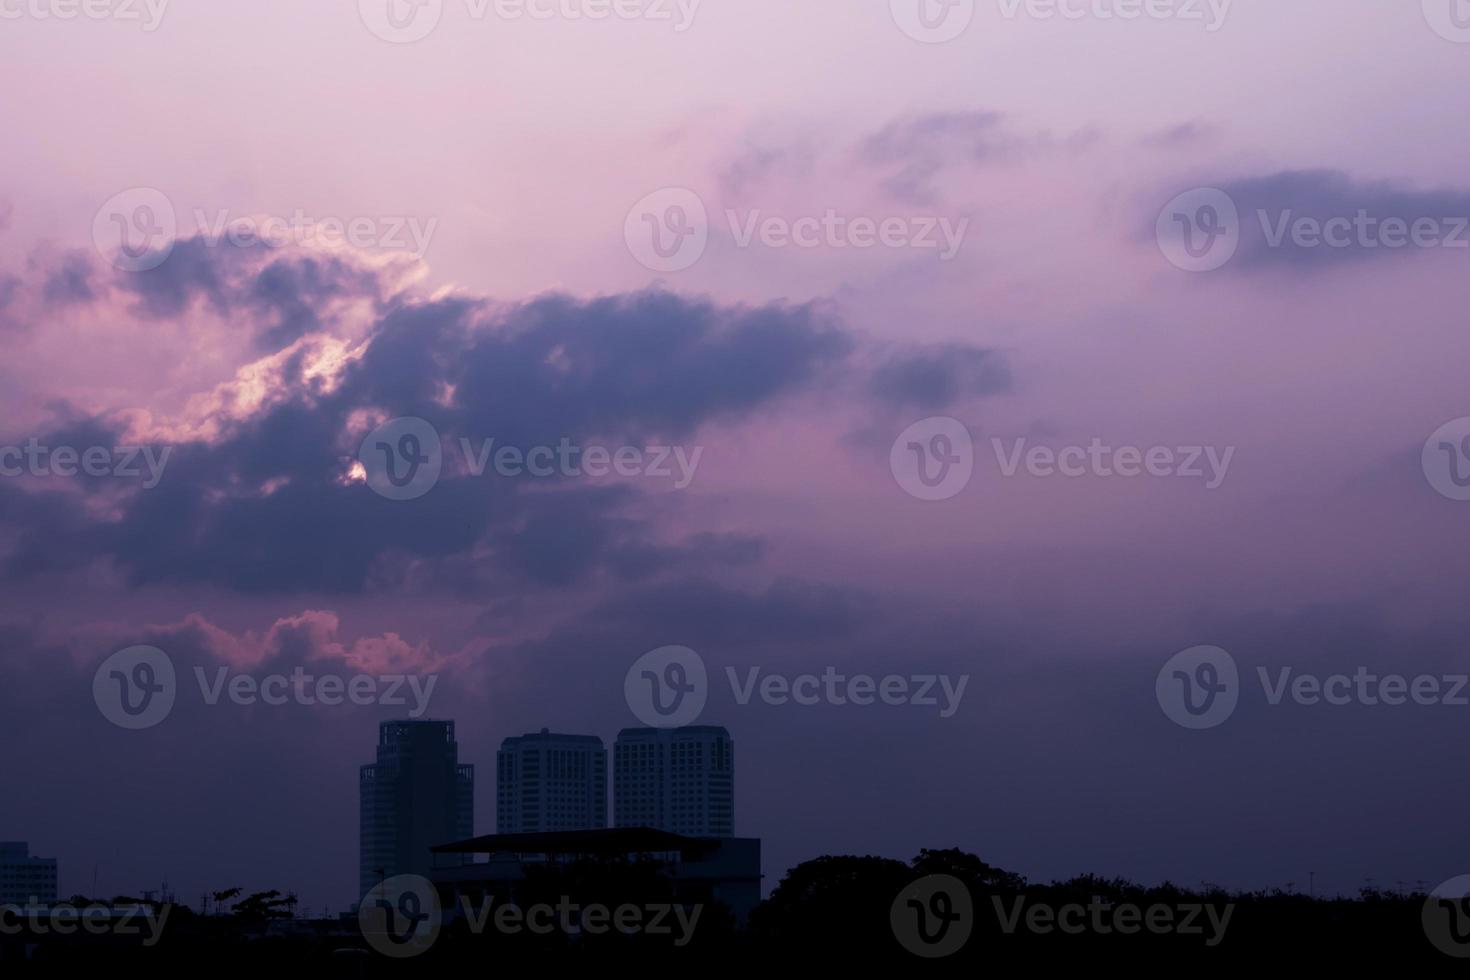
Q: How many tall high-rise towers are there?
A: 3